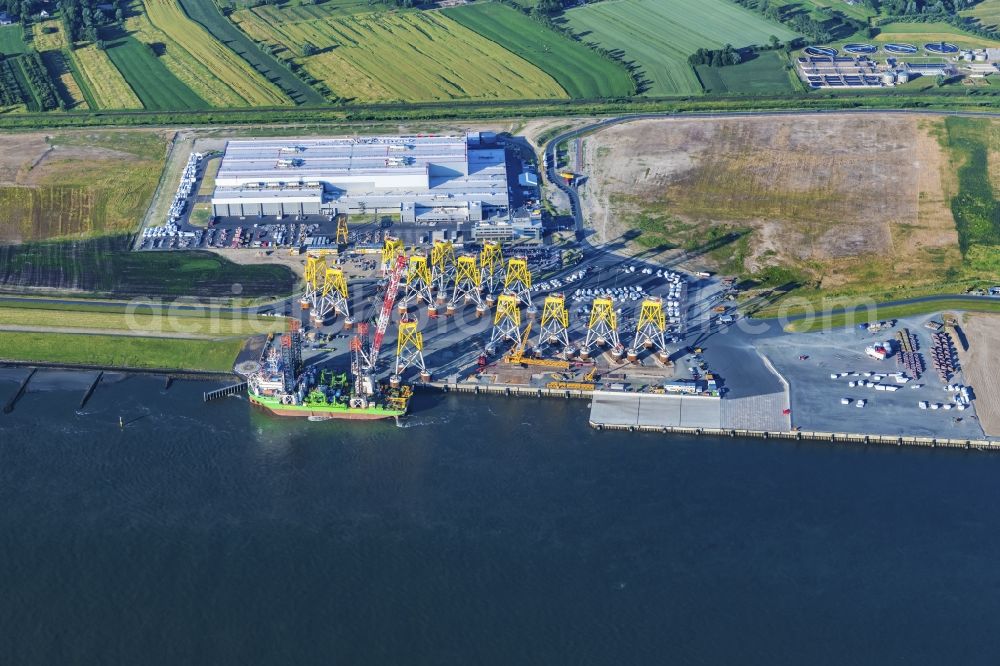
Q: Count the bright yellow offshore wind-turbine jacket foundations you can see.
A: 13